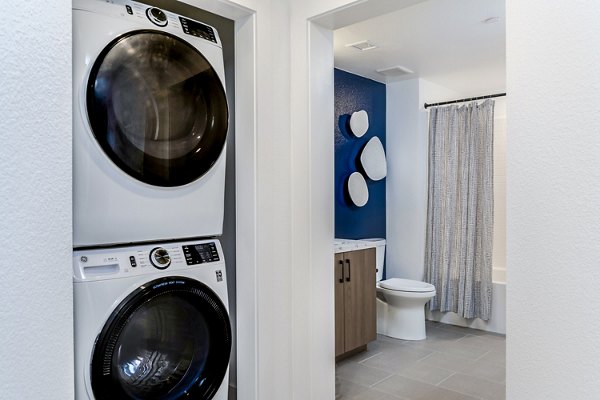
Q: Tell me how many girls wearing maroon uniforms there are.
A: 0